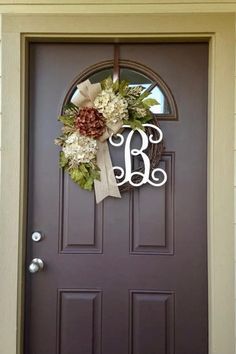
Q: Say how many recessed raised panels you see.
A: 4